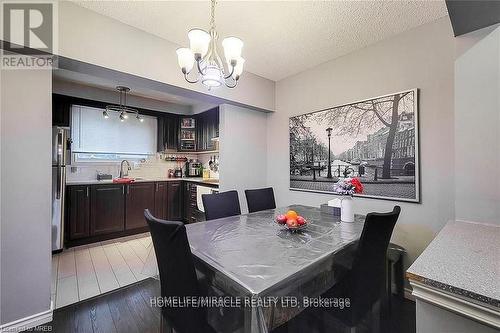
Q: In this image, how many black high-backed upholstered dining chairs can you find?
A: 4